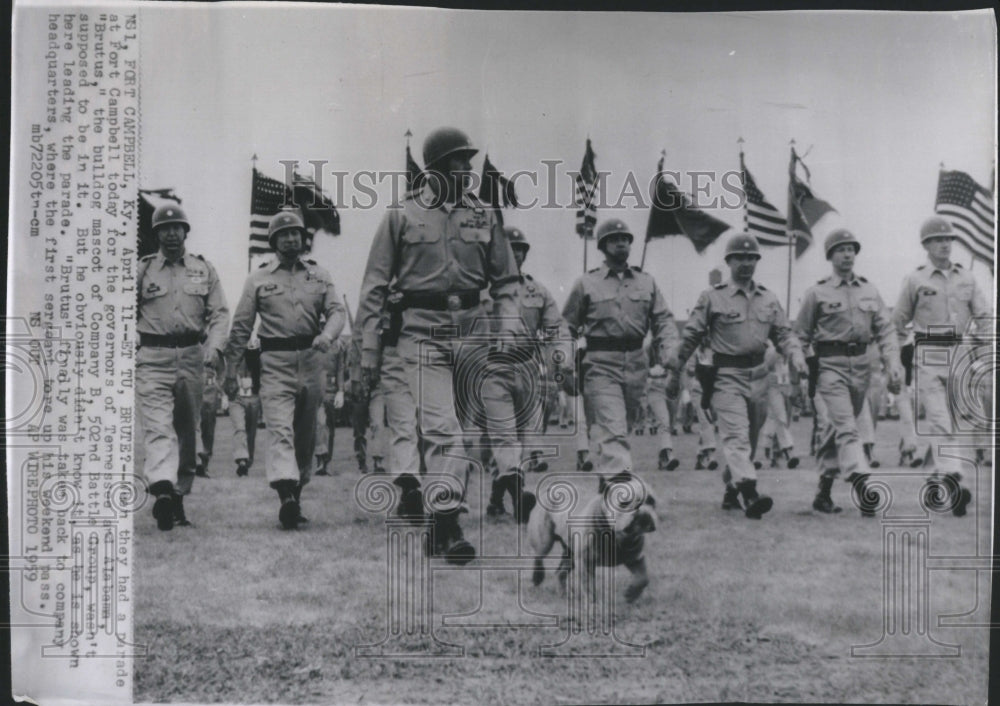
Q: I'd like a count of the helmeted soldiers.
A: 8